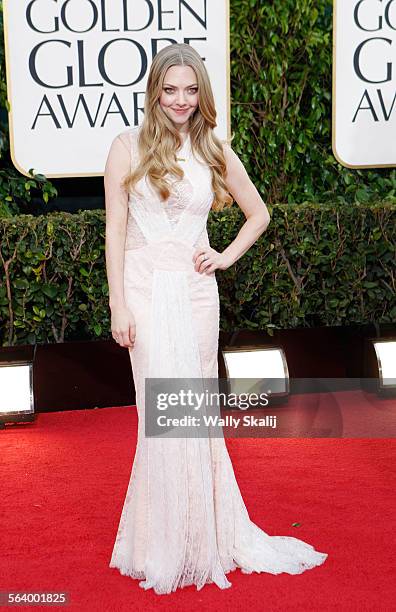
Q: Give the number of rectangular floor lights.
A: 3